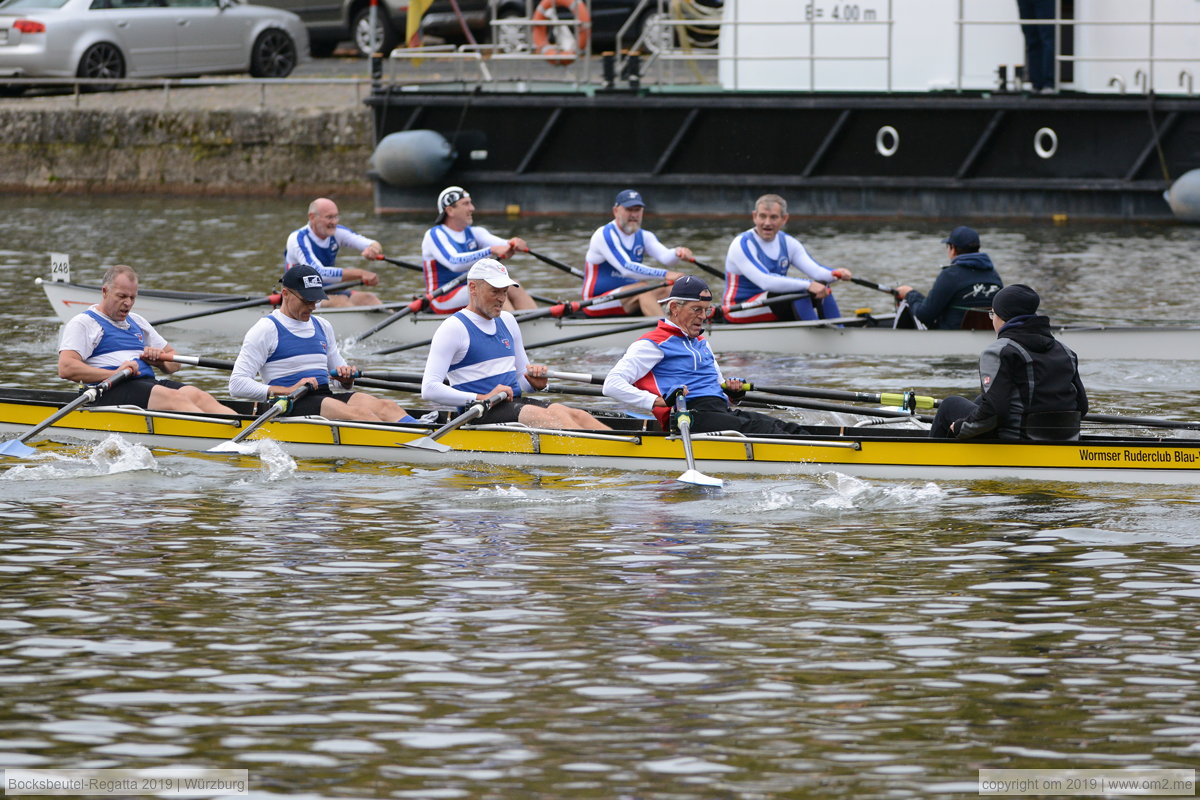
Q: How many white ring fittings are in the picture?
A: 2